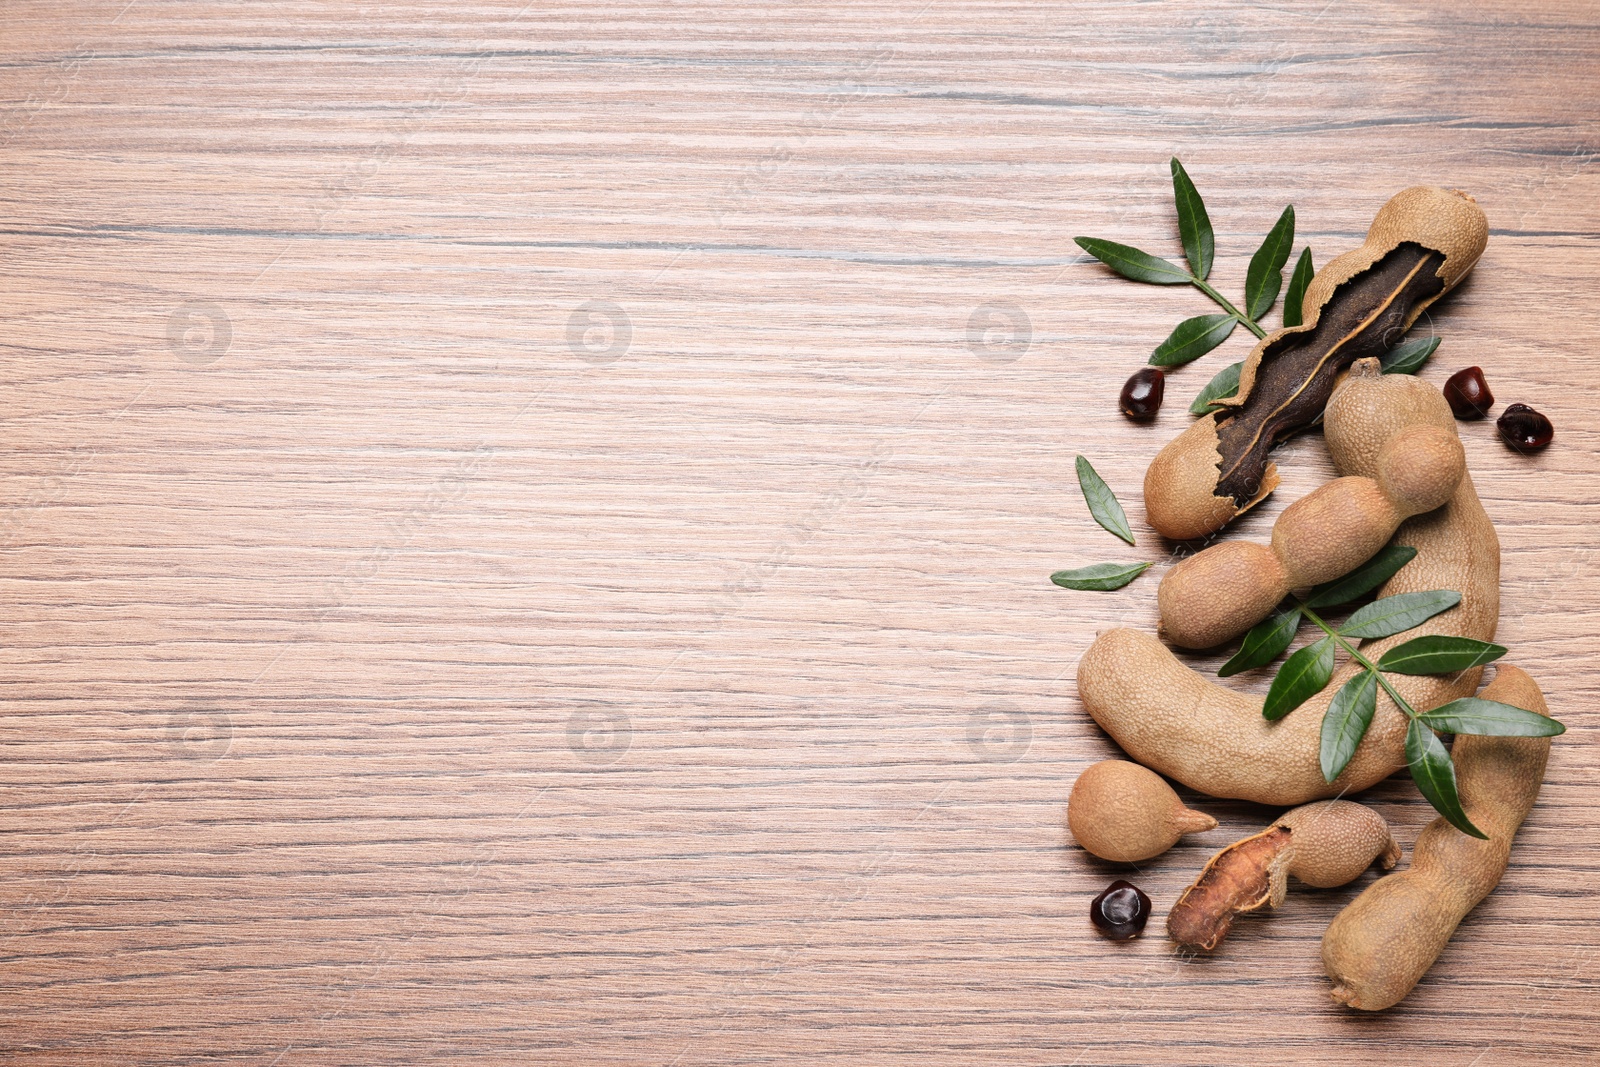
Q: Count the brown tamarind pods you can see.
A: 6